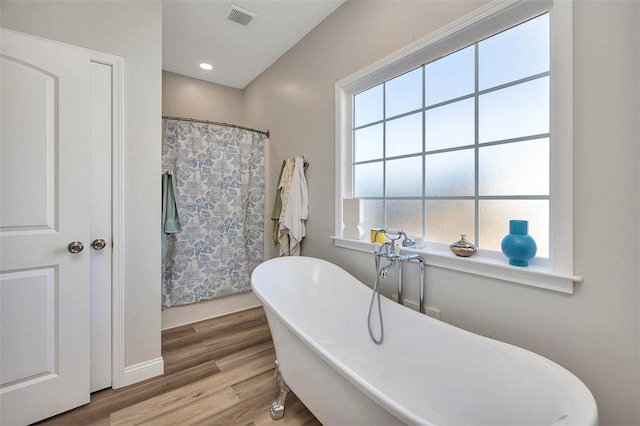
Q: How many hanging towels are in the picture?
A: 4